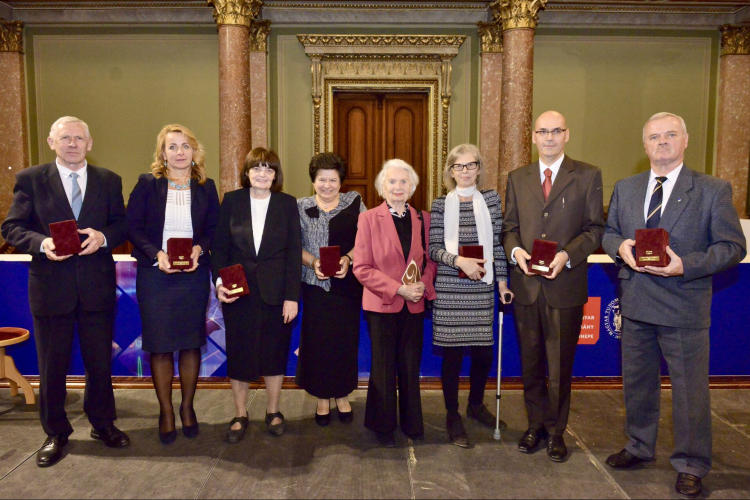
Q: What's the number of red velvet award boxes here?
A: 7